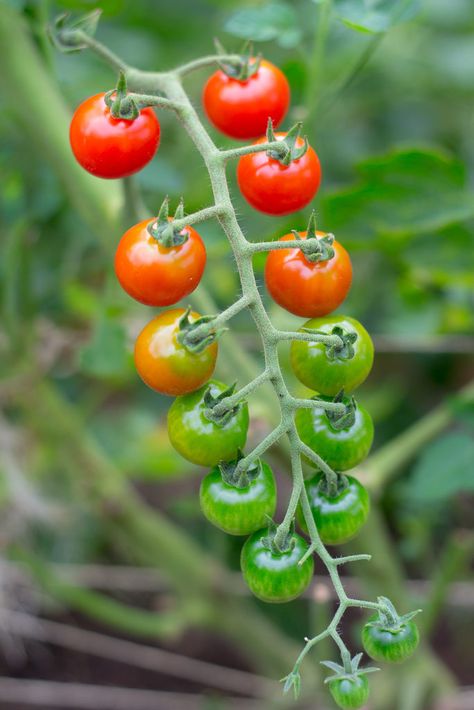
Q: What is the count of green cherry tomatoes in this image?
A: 8